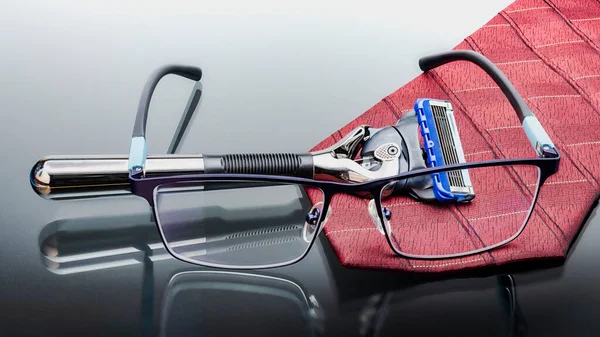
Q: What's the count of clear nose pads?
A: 2